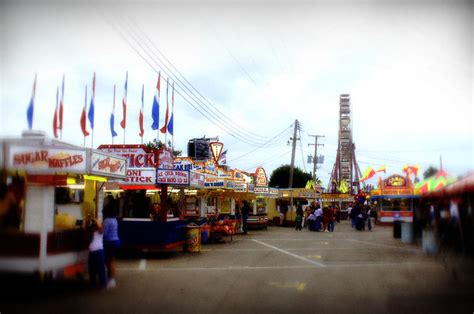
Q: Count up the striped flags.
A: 11